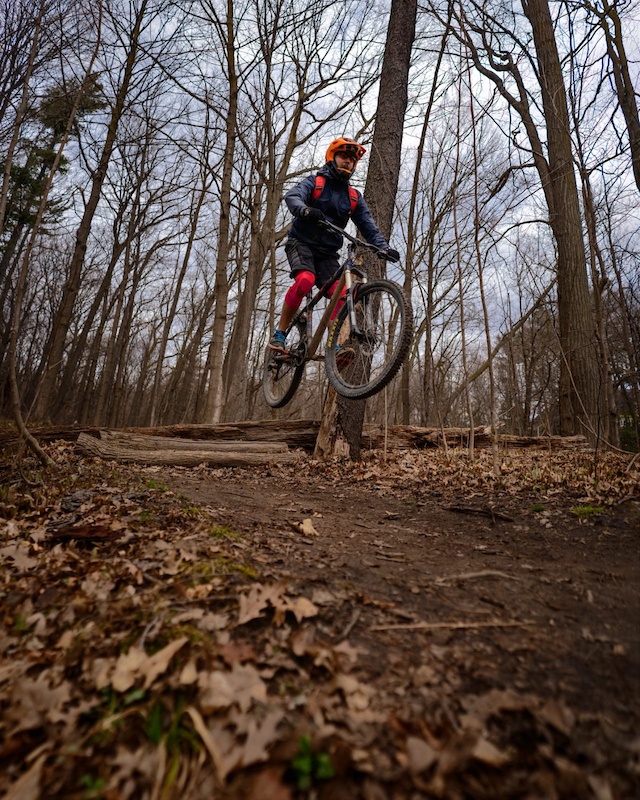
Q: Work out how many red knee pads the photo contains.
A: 2